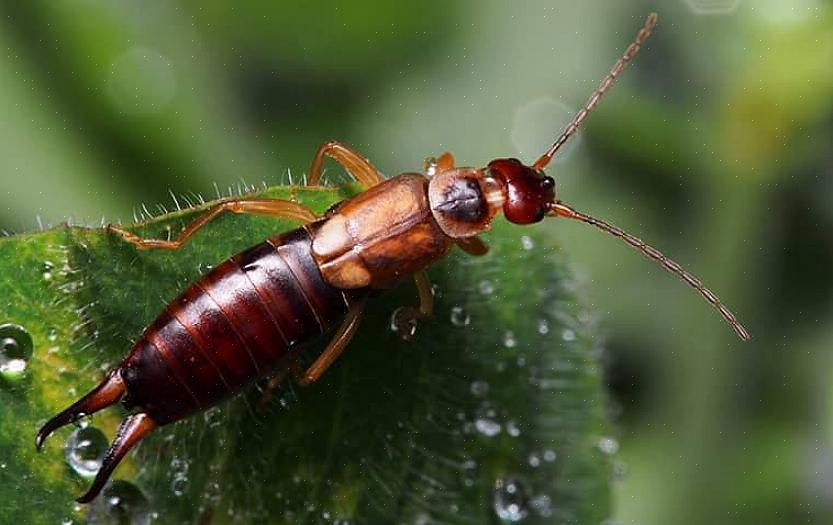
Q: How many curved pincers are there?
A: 2